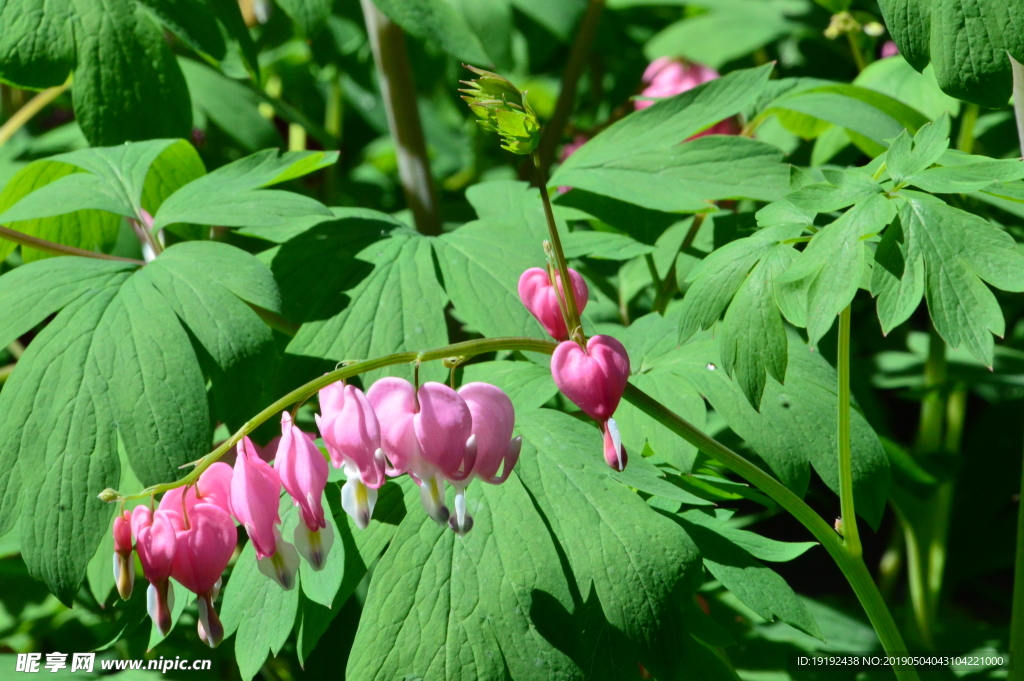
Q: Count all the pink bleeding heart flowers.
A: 11